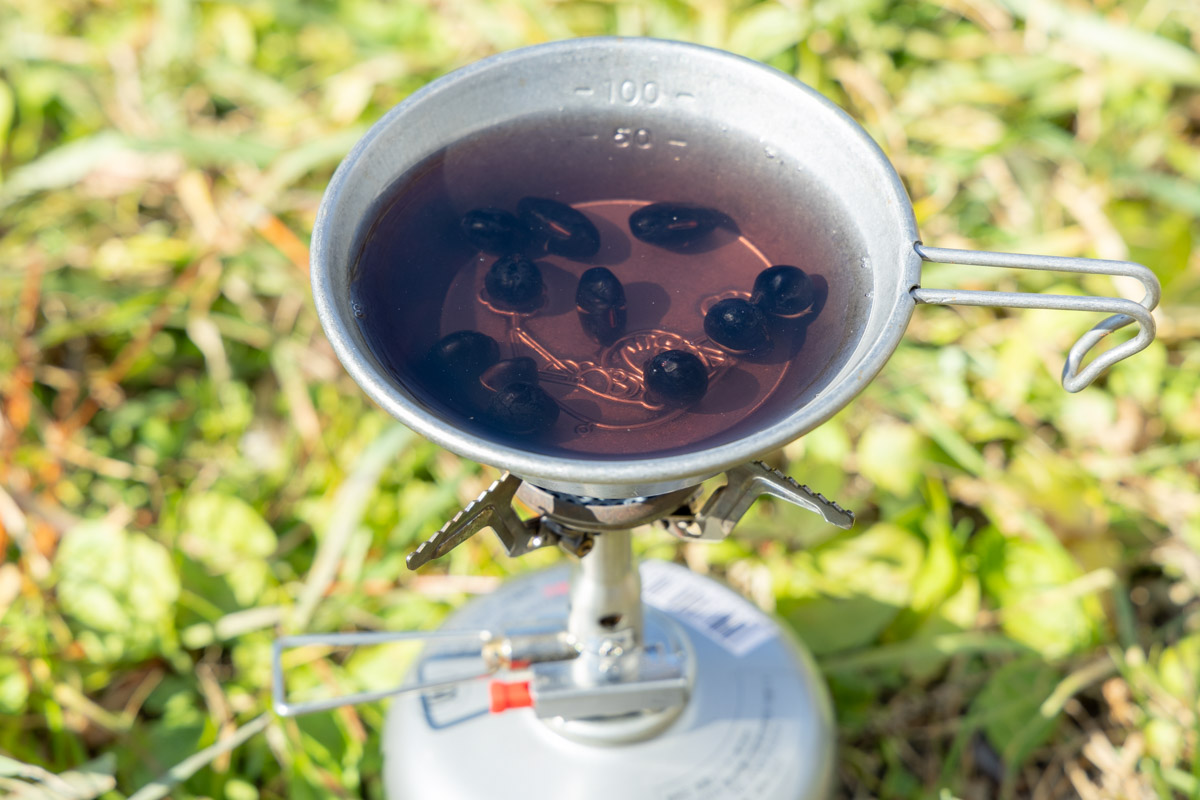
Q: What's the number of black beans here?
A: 11